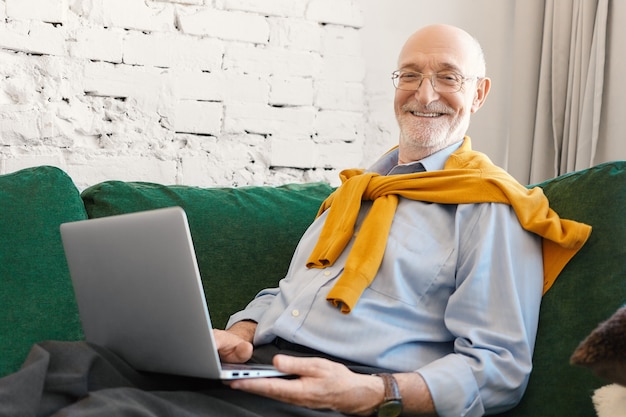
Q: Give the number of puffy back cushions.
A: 3